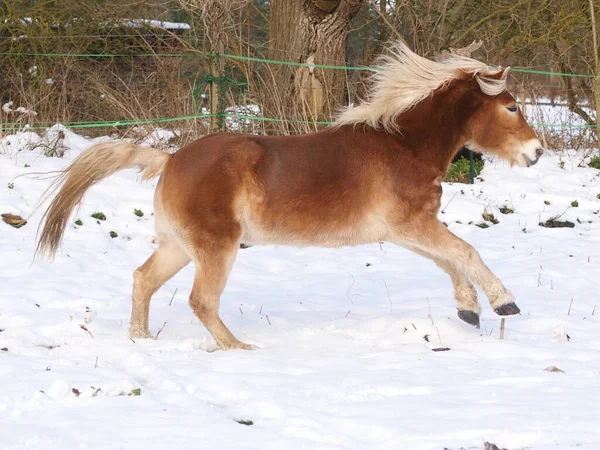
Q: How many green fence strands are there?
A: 2